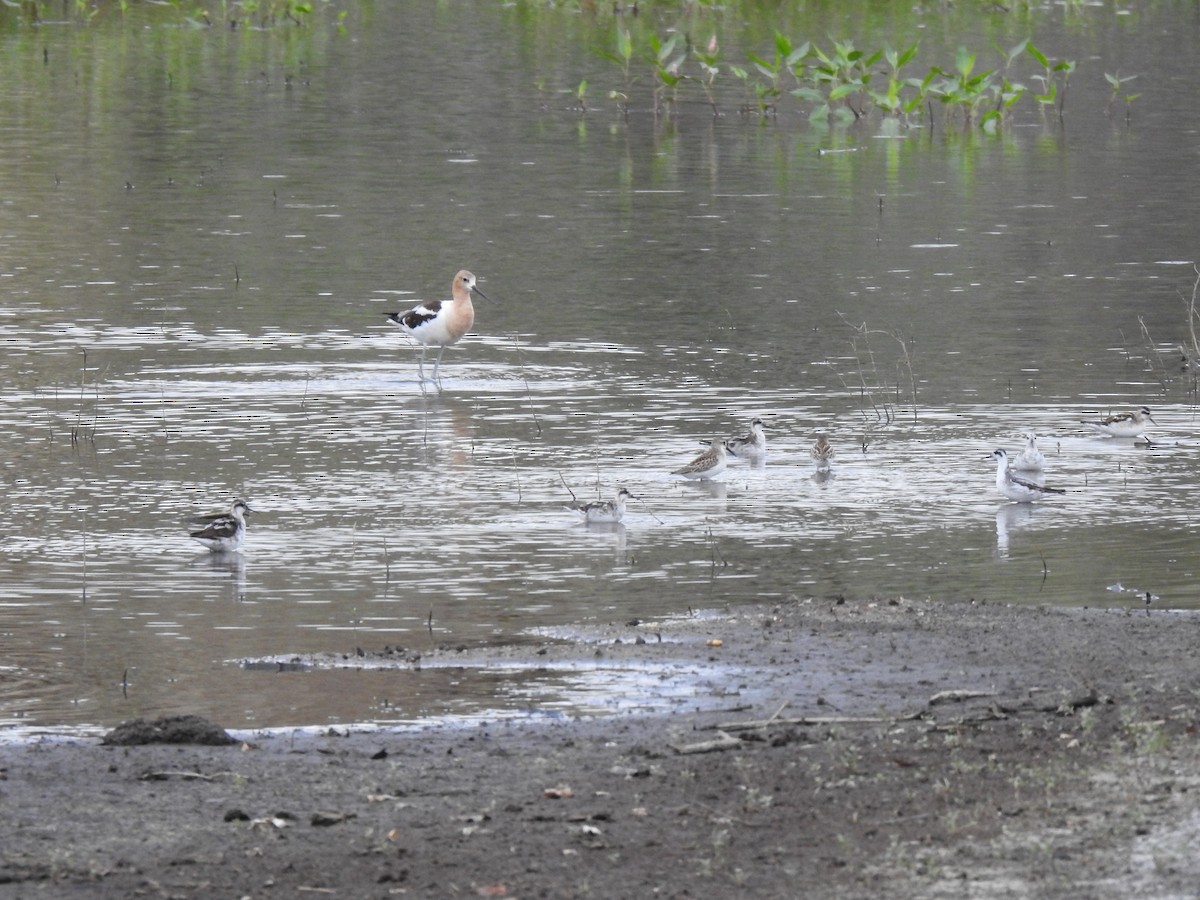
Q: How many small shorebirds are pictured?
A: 8